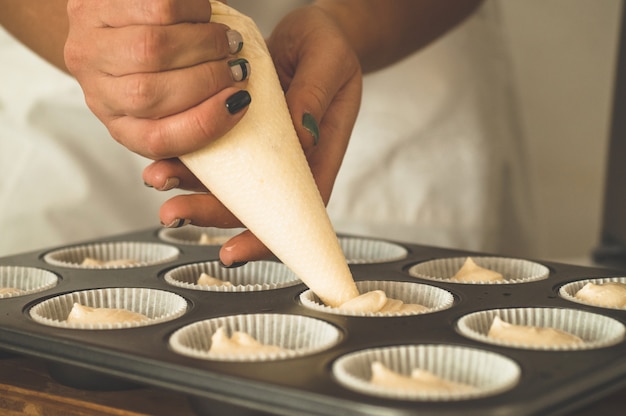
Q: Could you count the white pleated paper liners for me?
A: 12